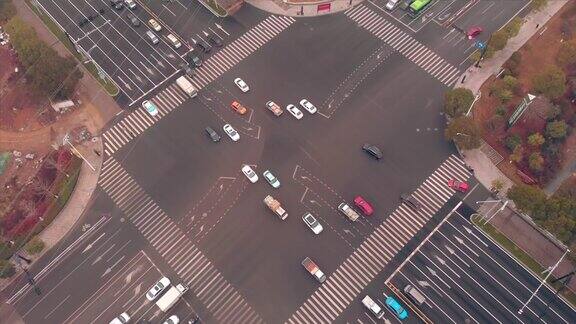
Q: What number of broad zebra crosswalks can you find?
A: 4